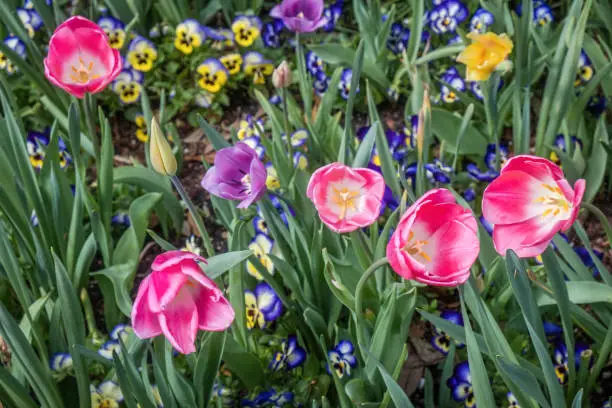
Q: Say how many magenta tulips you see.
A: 5